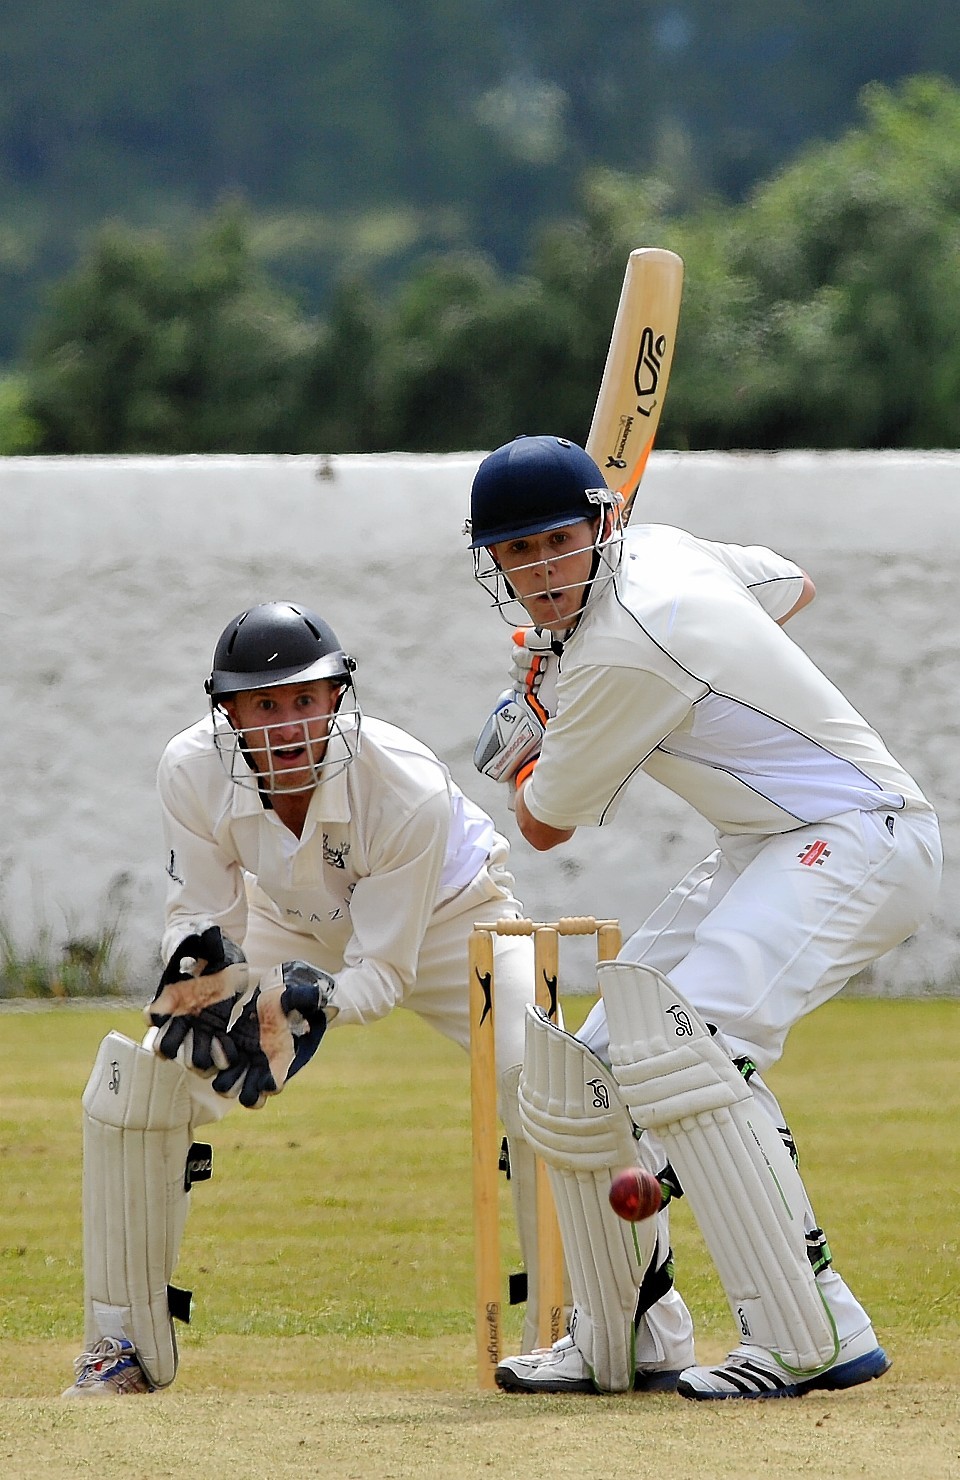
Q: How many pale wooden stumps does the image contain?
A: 3